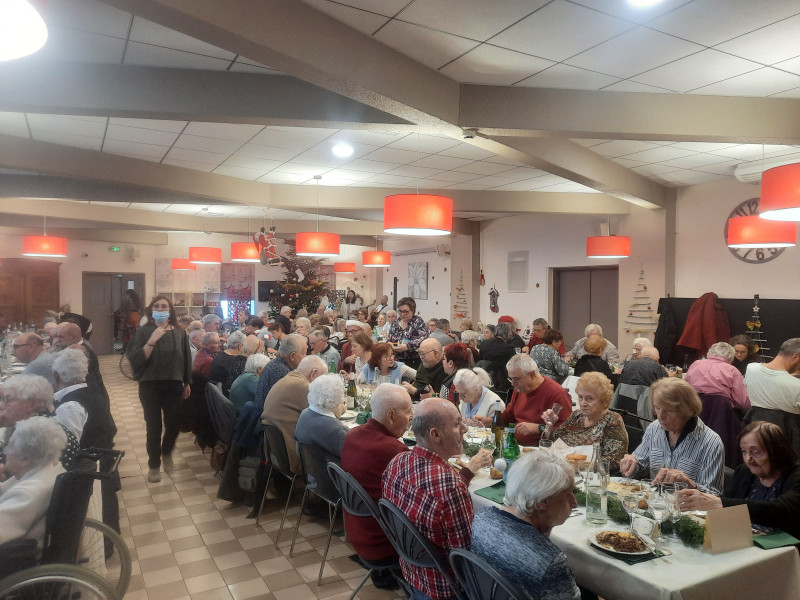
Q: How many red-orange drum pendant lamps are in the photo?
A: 11